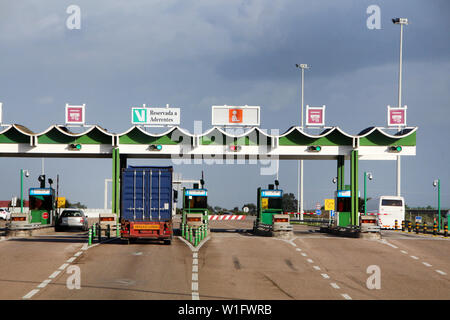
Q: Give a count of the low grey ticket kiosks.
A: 5